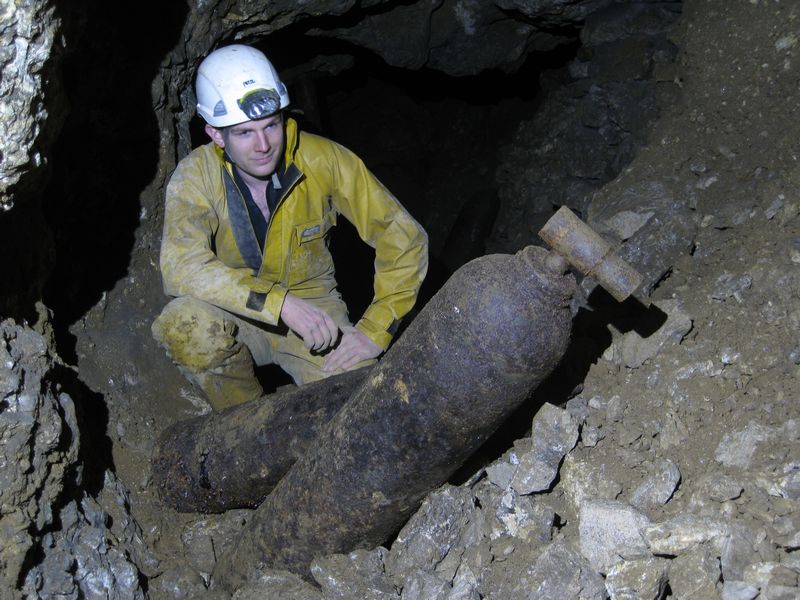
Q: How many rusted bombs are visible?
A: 2